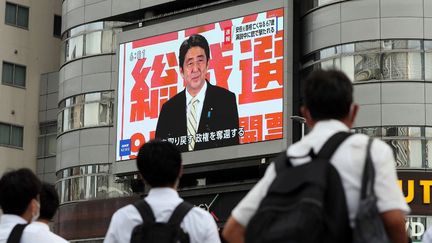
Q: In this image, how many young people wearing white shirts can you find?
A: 4